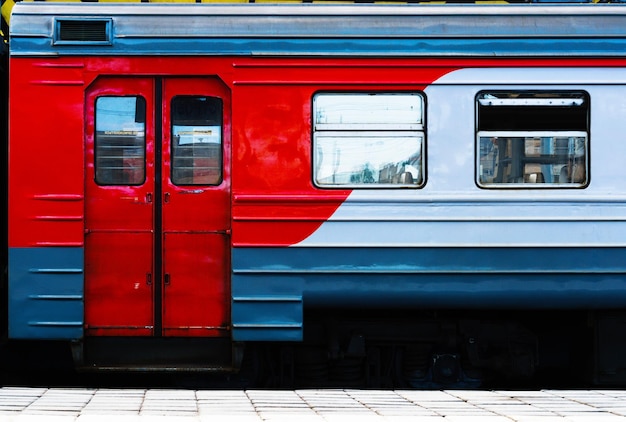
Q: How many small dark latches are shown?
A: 4